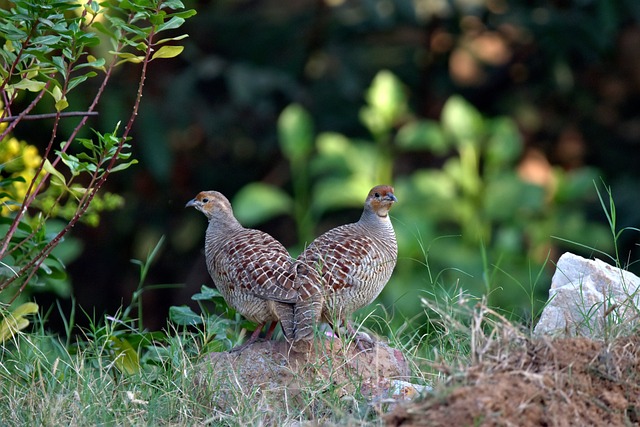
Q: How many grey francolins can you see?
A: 2